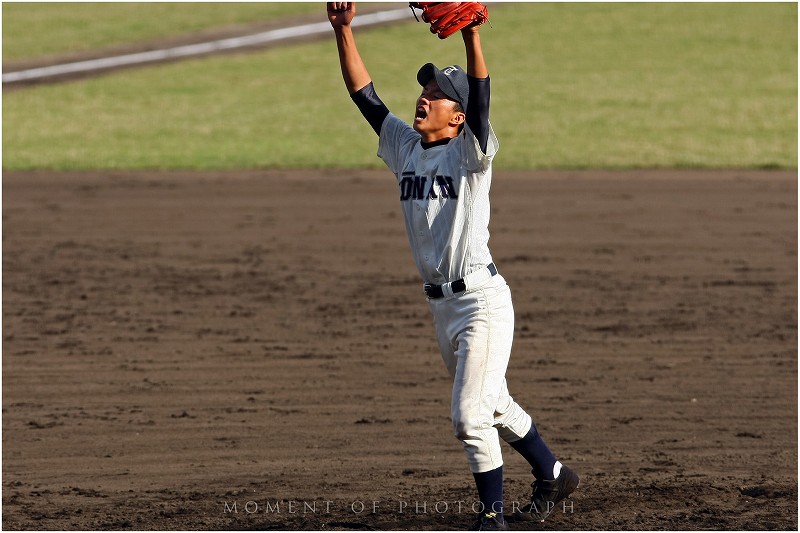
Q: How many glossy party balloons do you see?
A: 0